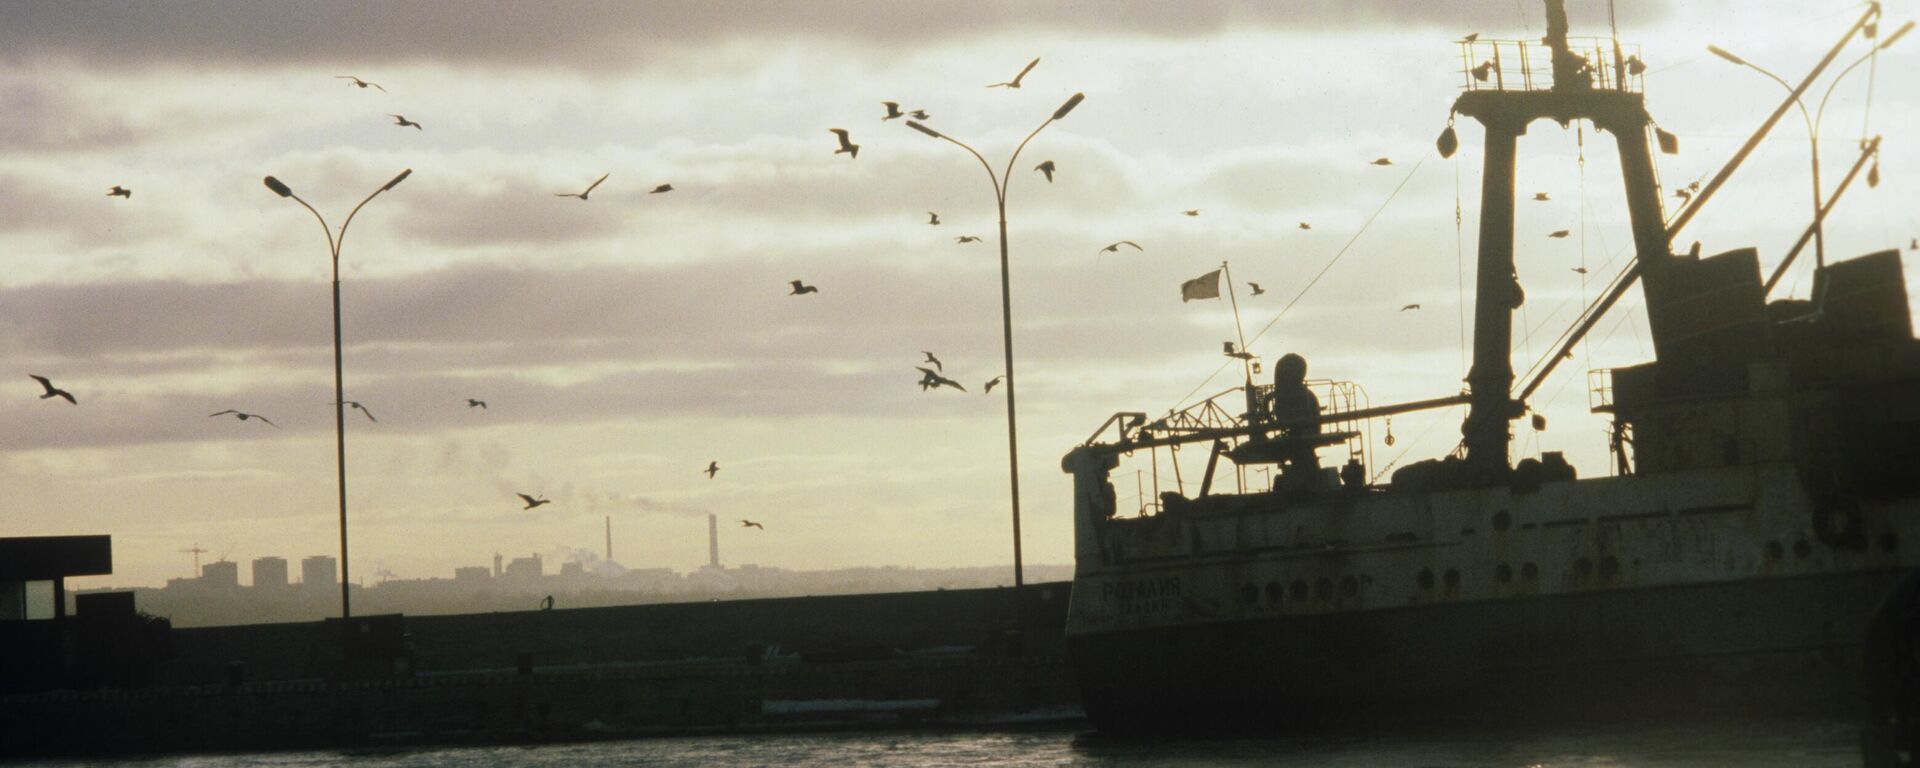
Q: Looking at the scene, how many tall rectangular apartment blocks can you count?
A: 3